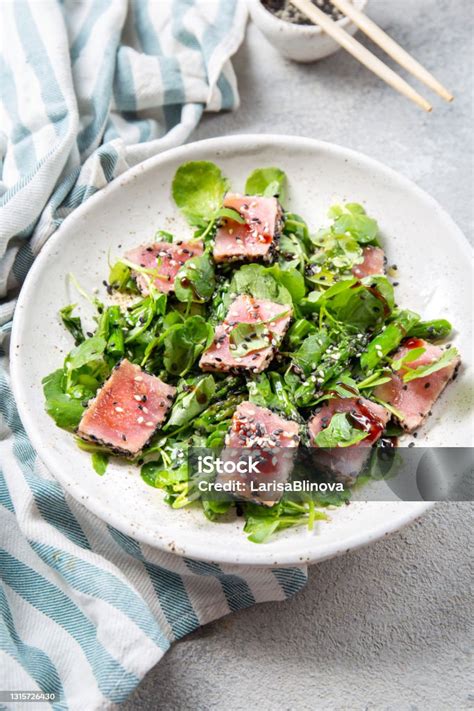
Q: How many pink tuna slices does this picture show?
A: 8